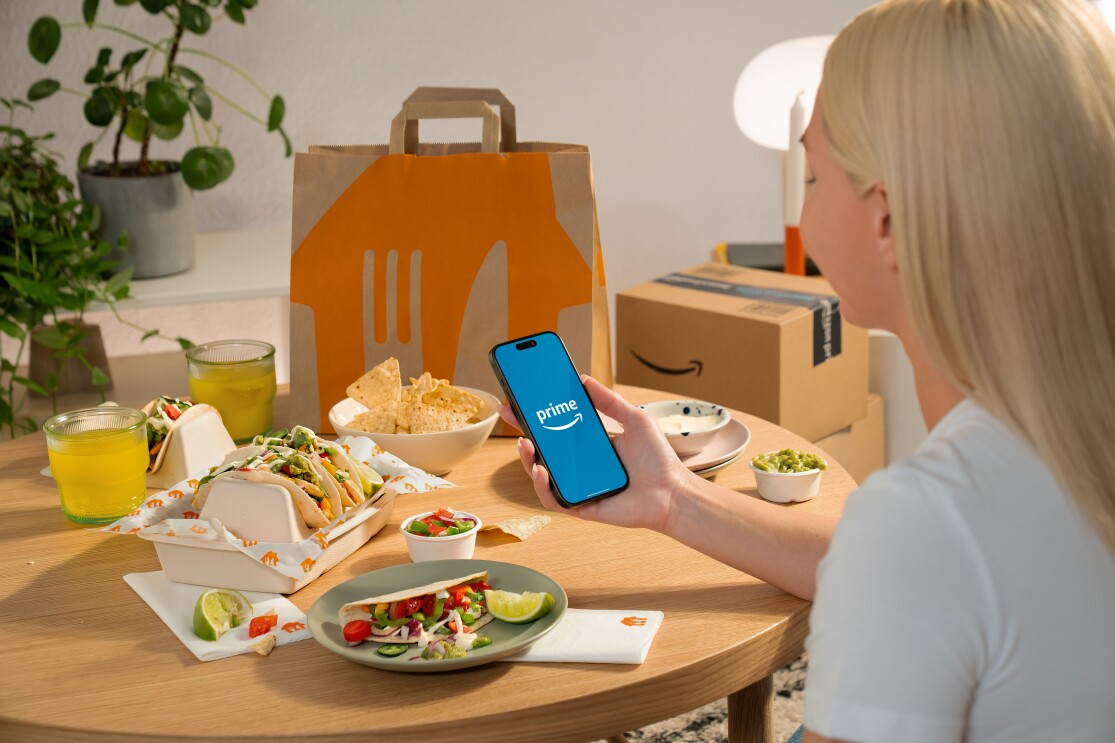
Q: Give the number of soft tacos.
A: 4